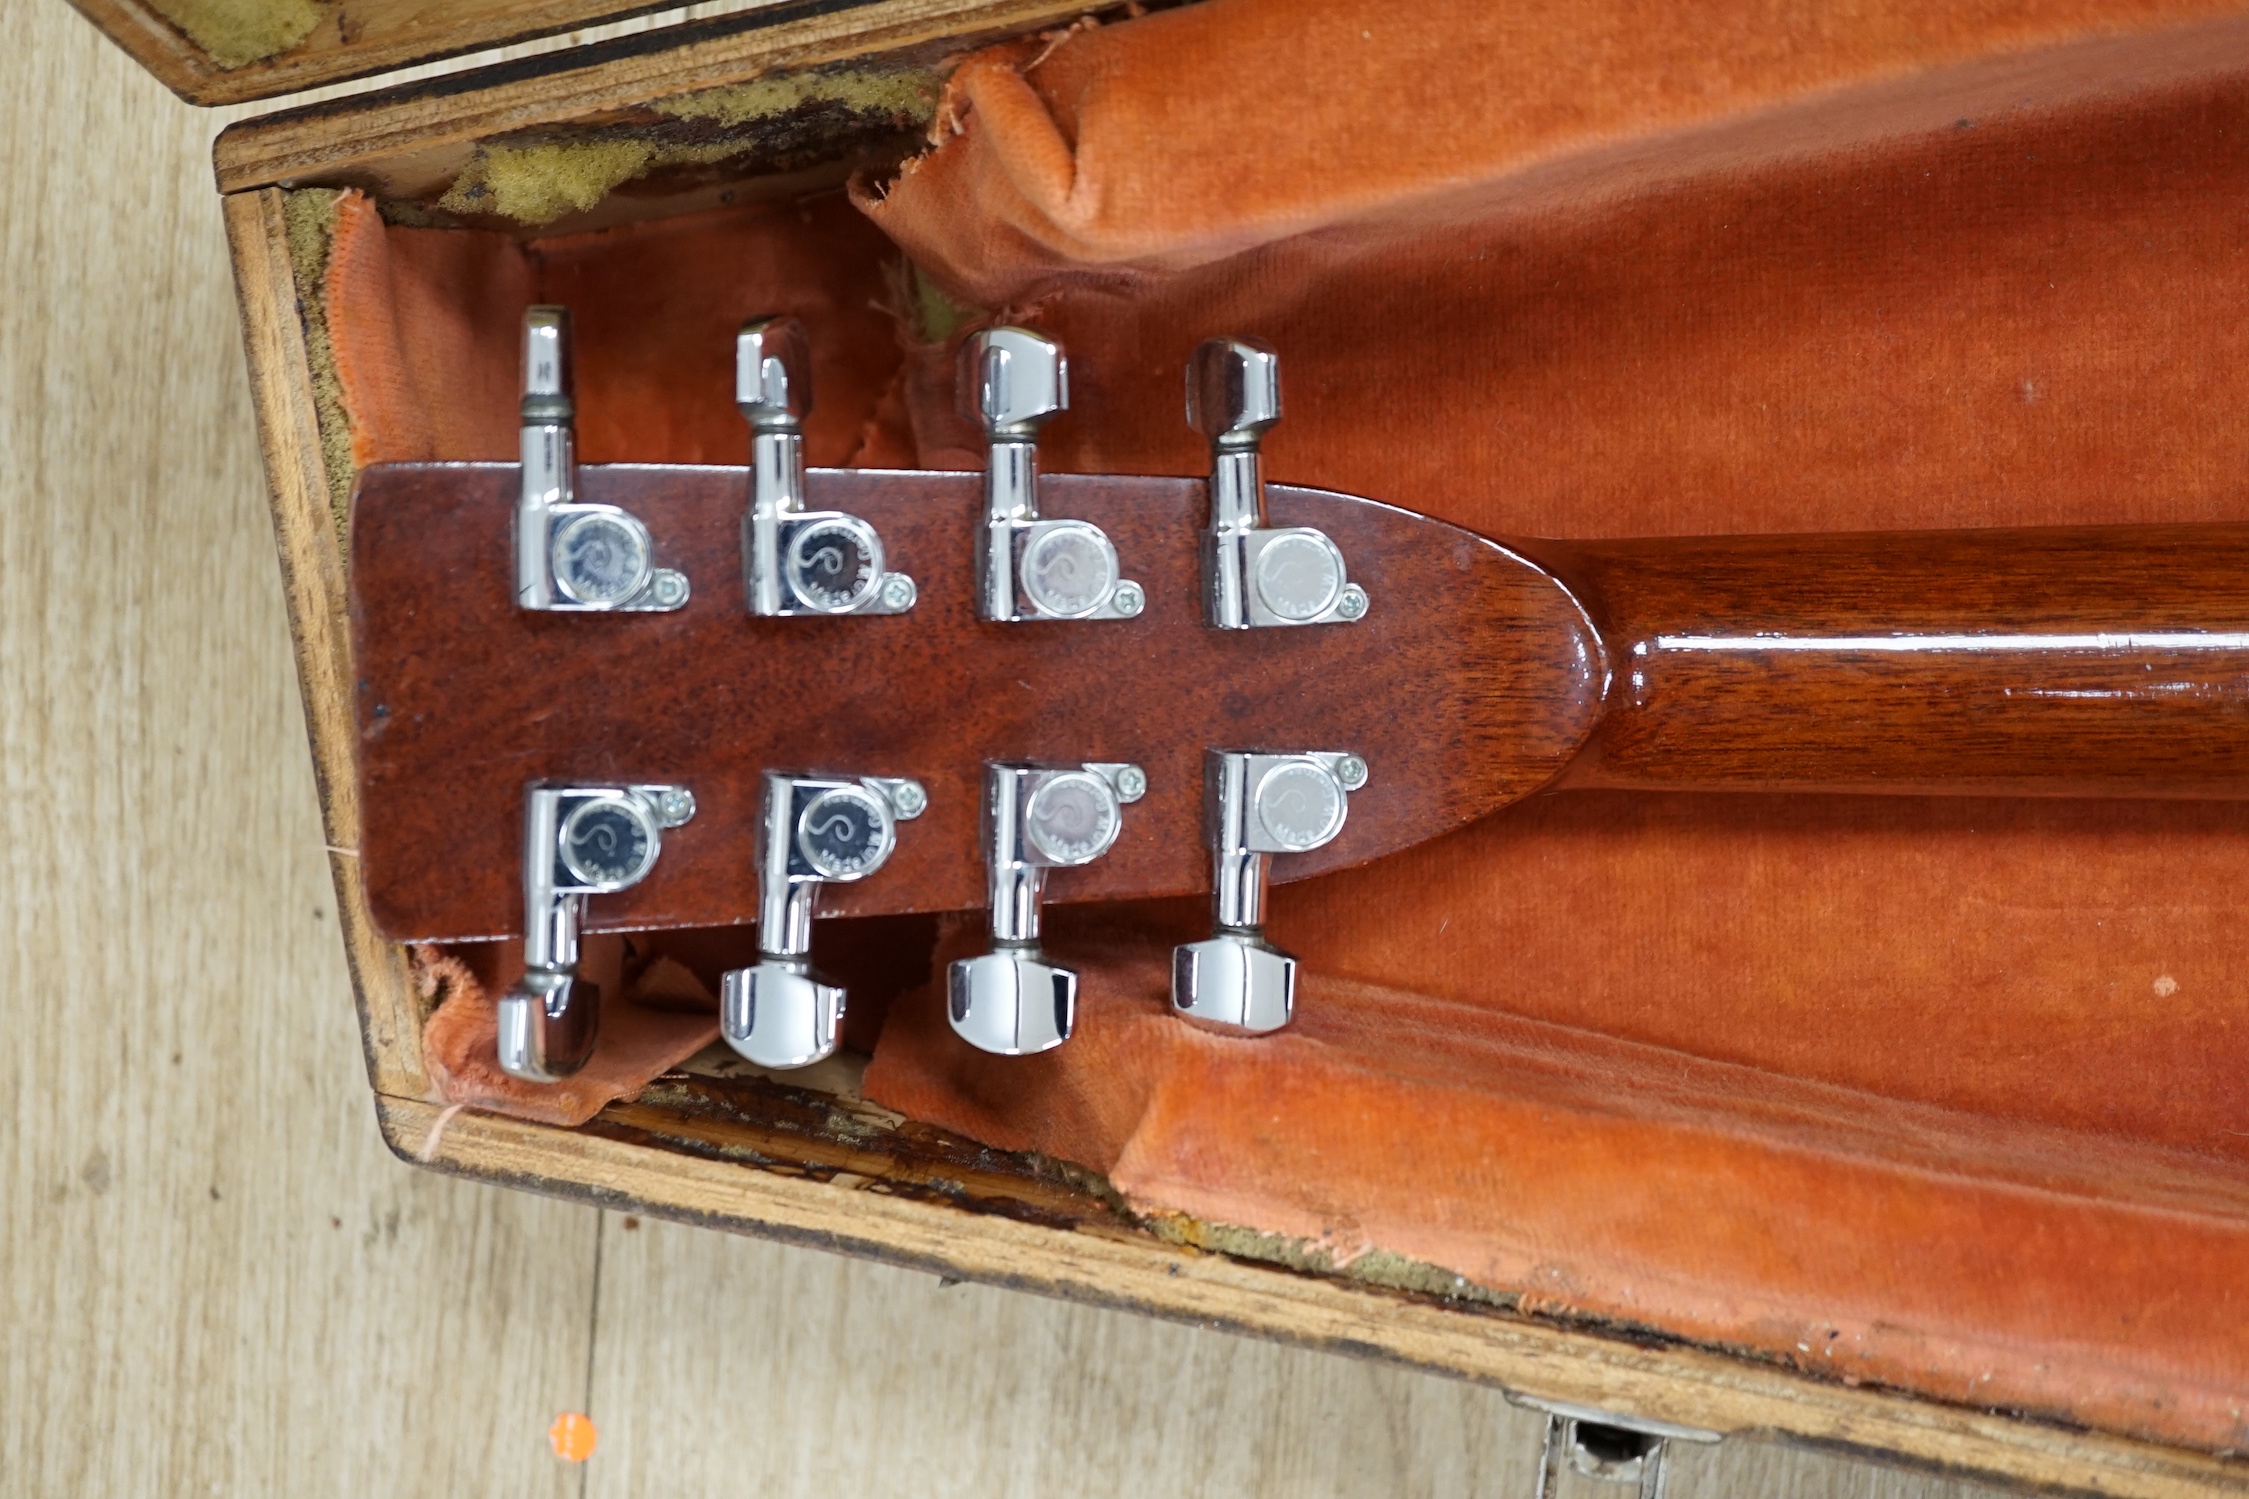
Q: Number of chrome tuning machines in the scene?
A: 8